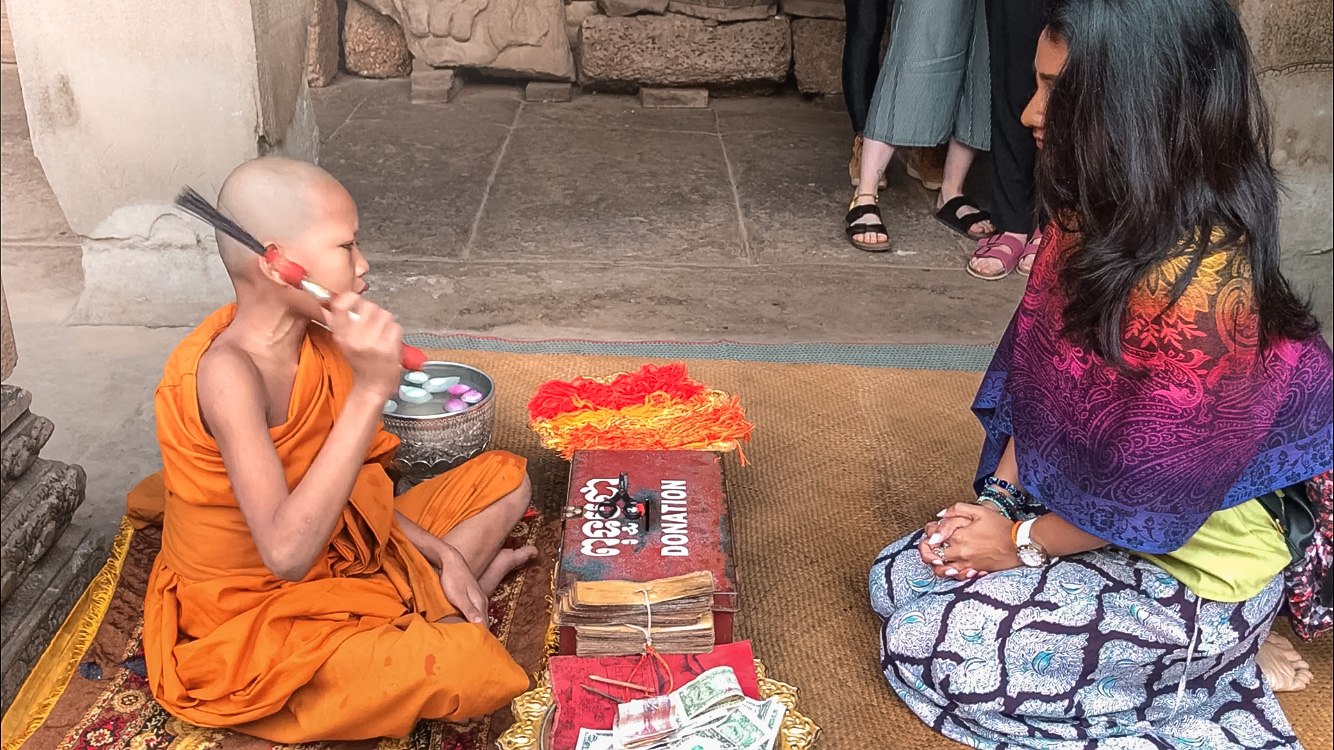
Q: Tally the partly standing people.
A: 3